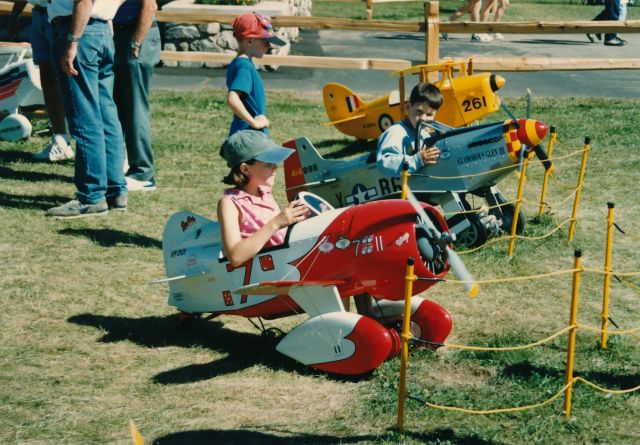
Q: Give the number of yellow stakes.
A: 7